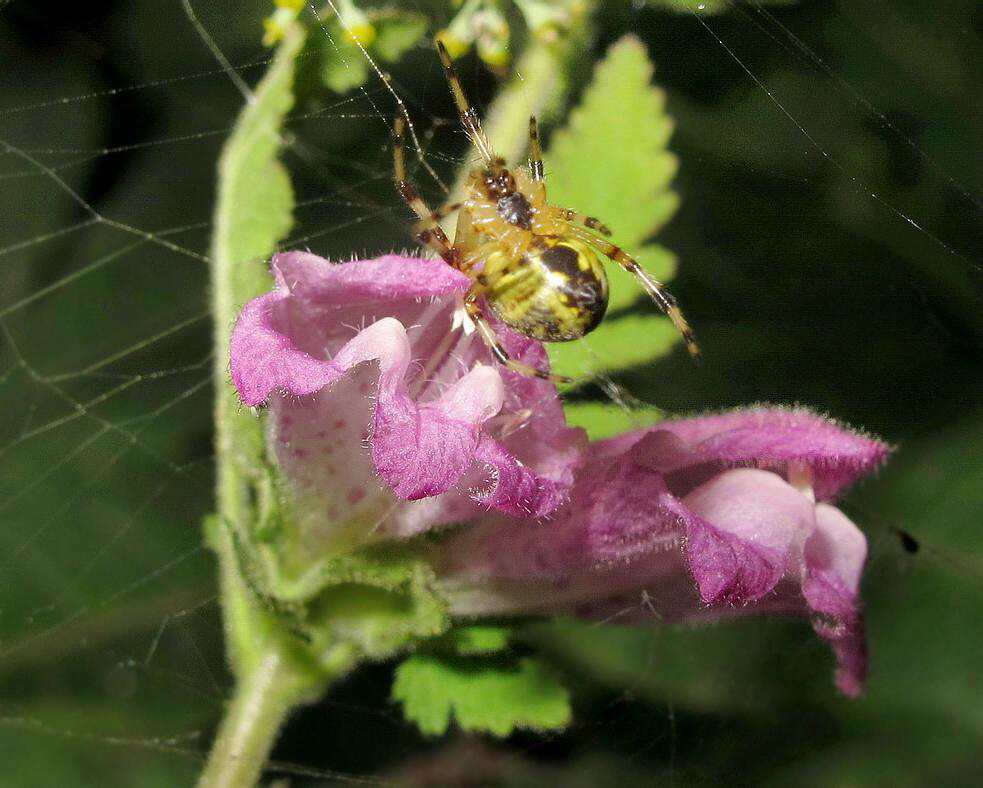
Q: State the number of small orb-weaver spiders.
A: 1